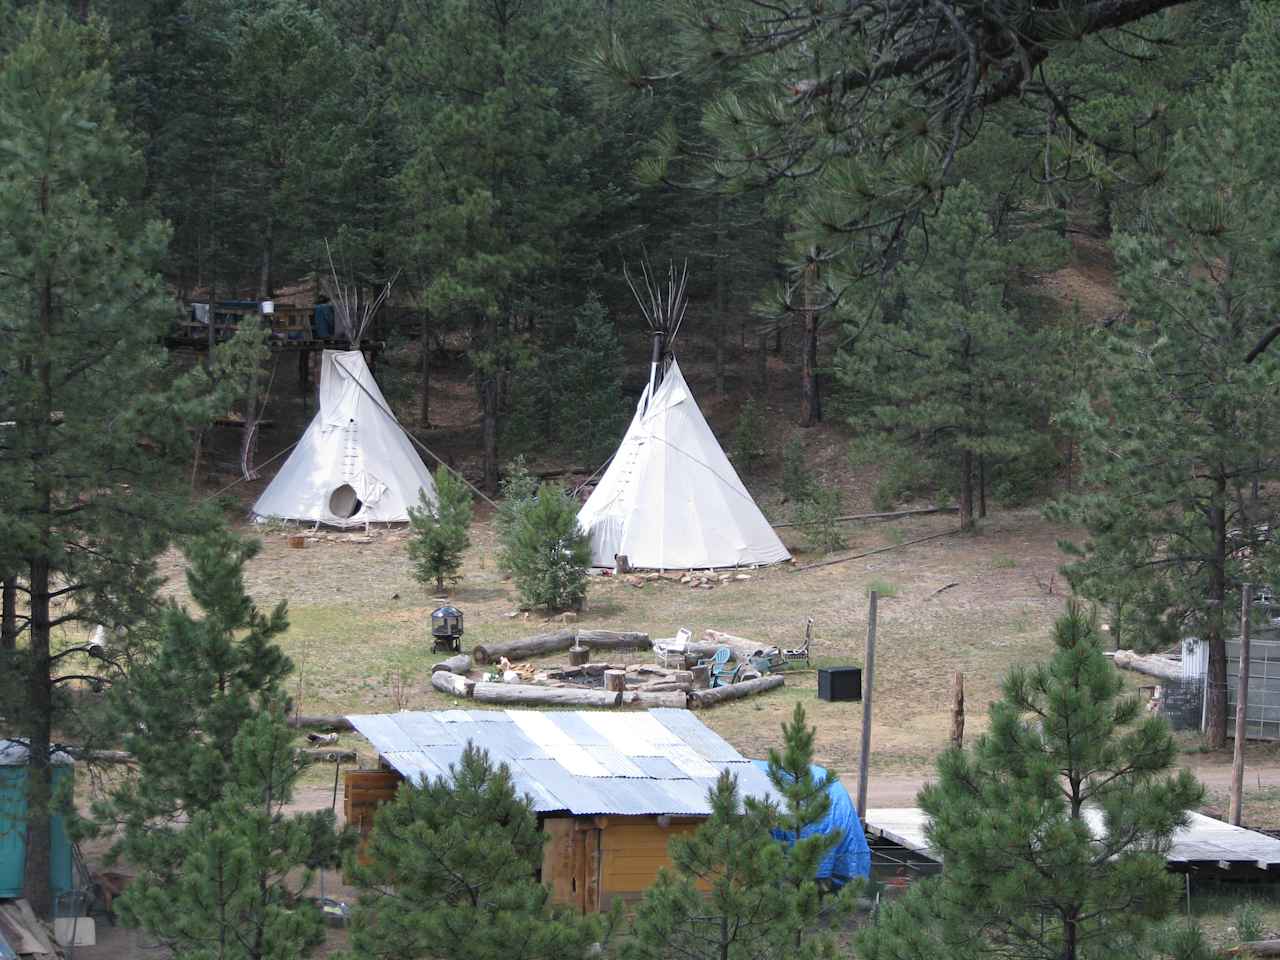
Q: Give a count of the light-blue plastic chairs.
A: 1